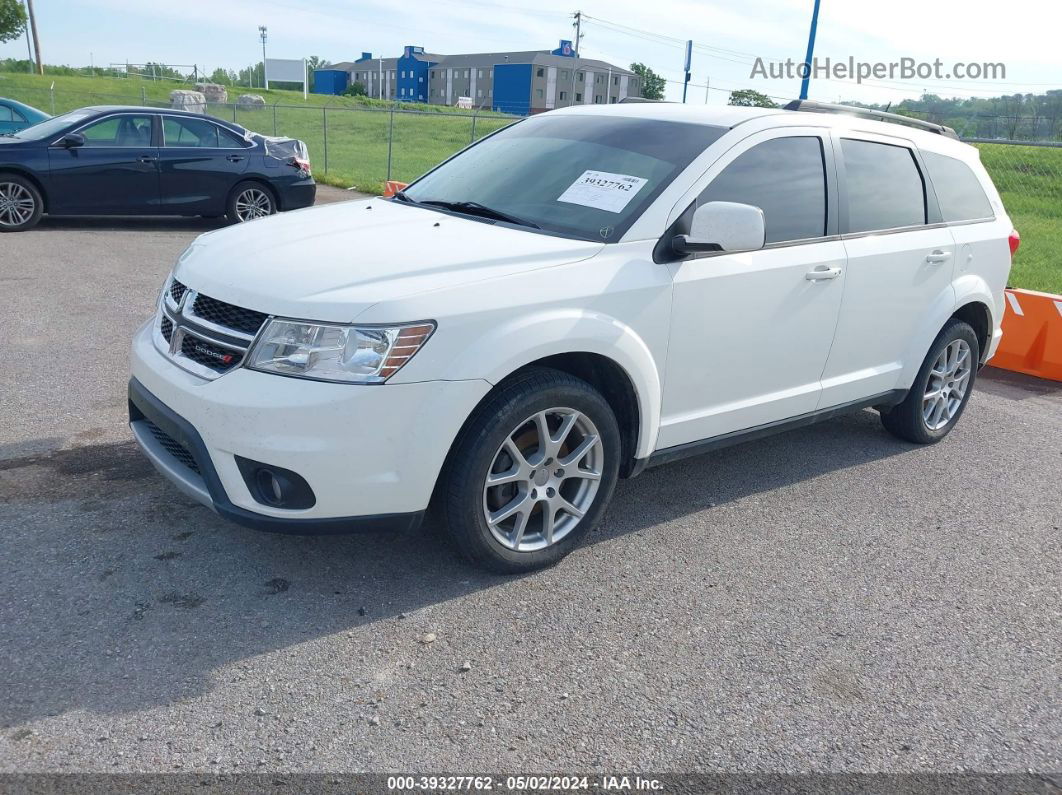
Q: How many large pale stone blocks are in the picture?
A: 3